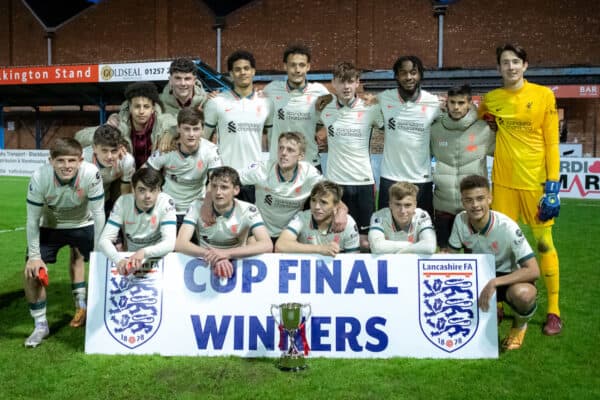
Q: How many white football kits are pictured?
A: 13